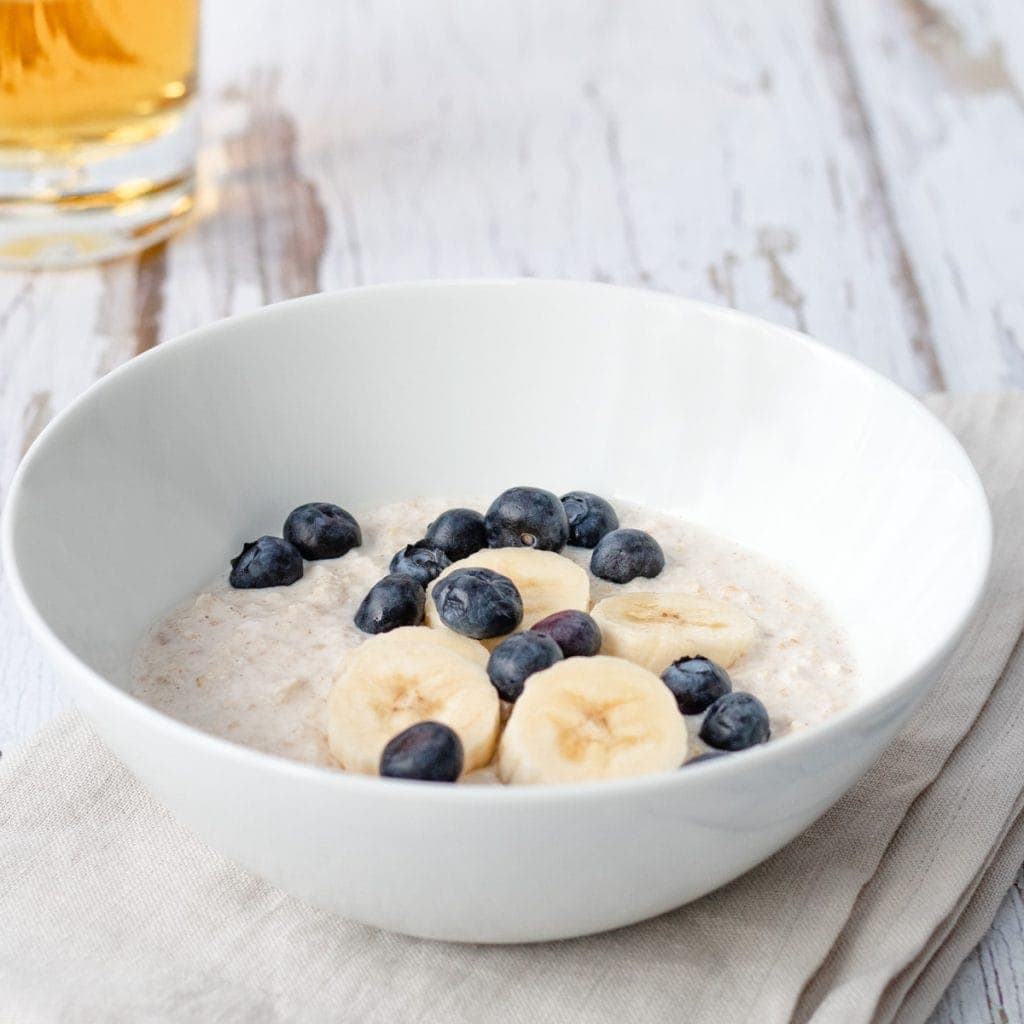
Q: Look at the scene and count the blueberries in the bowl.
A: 15